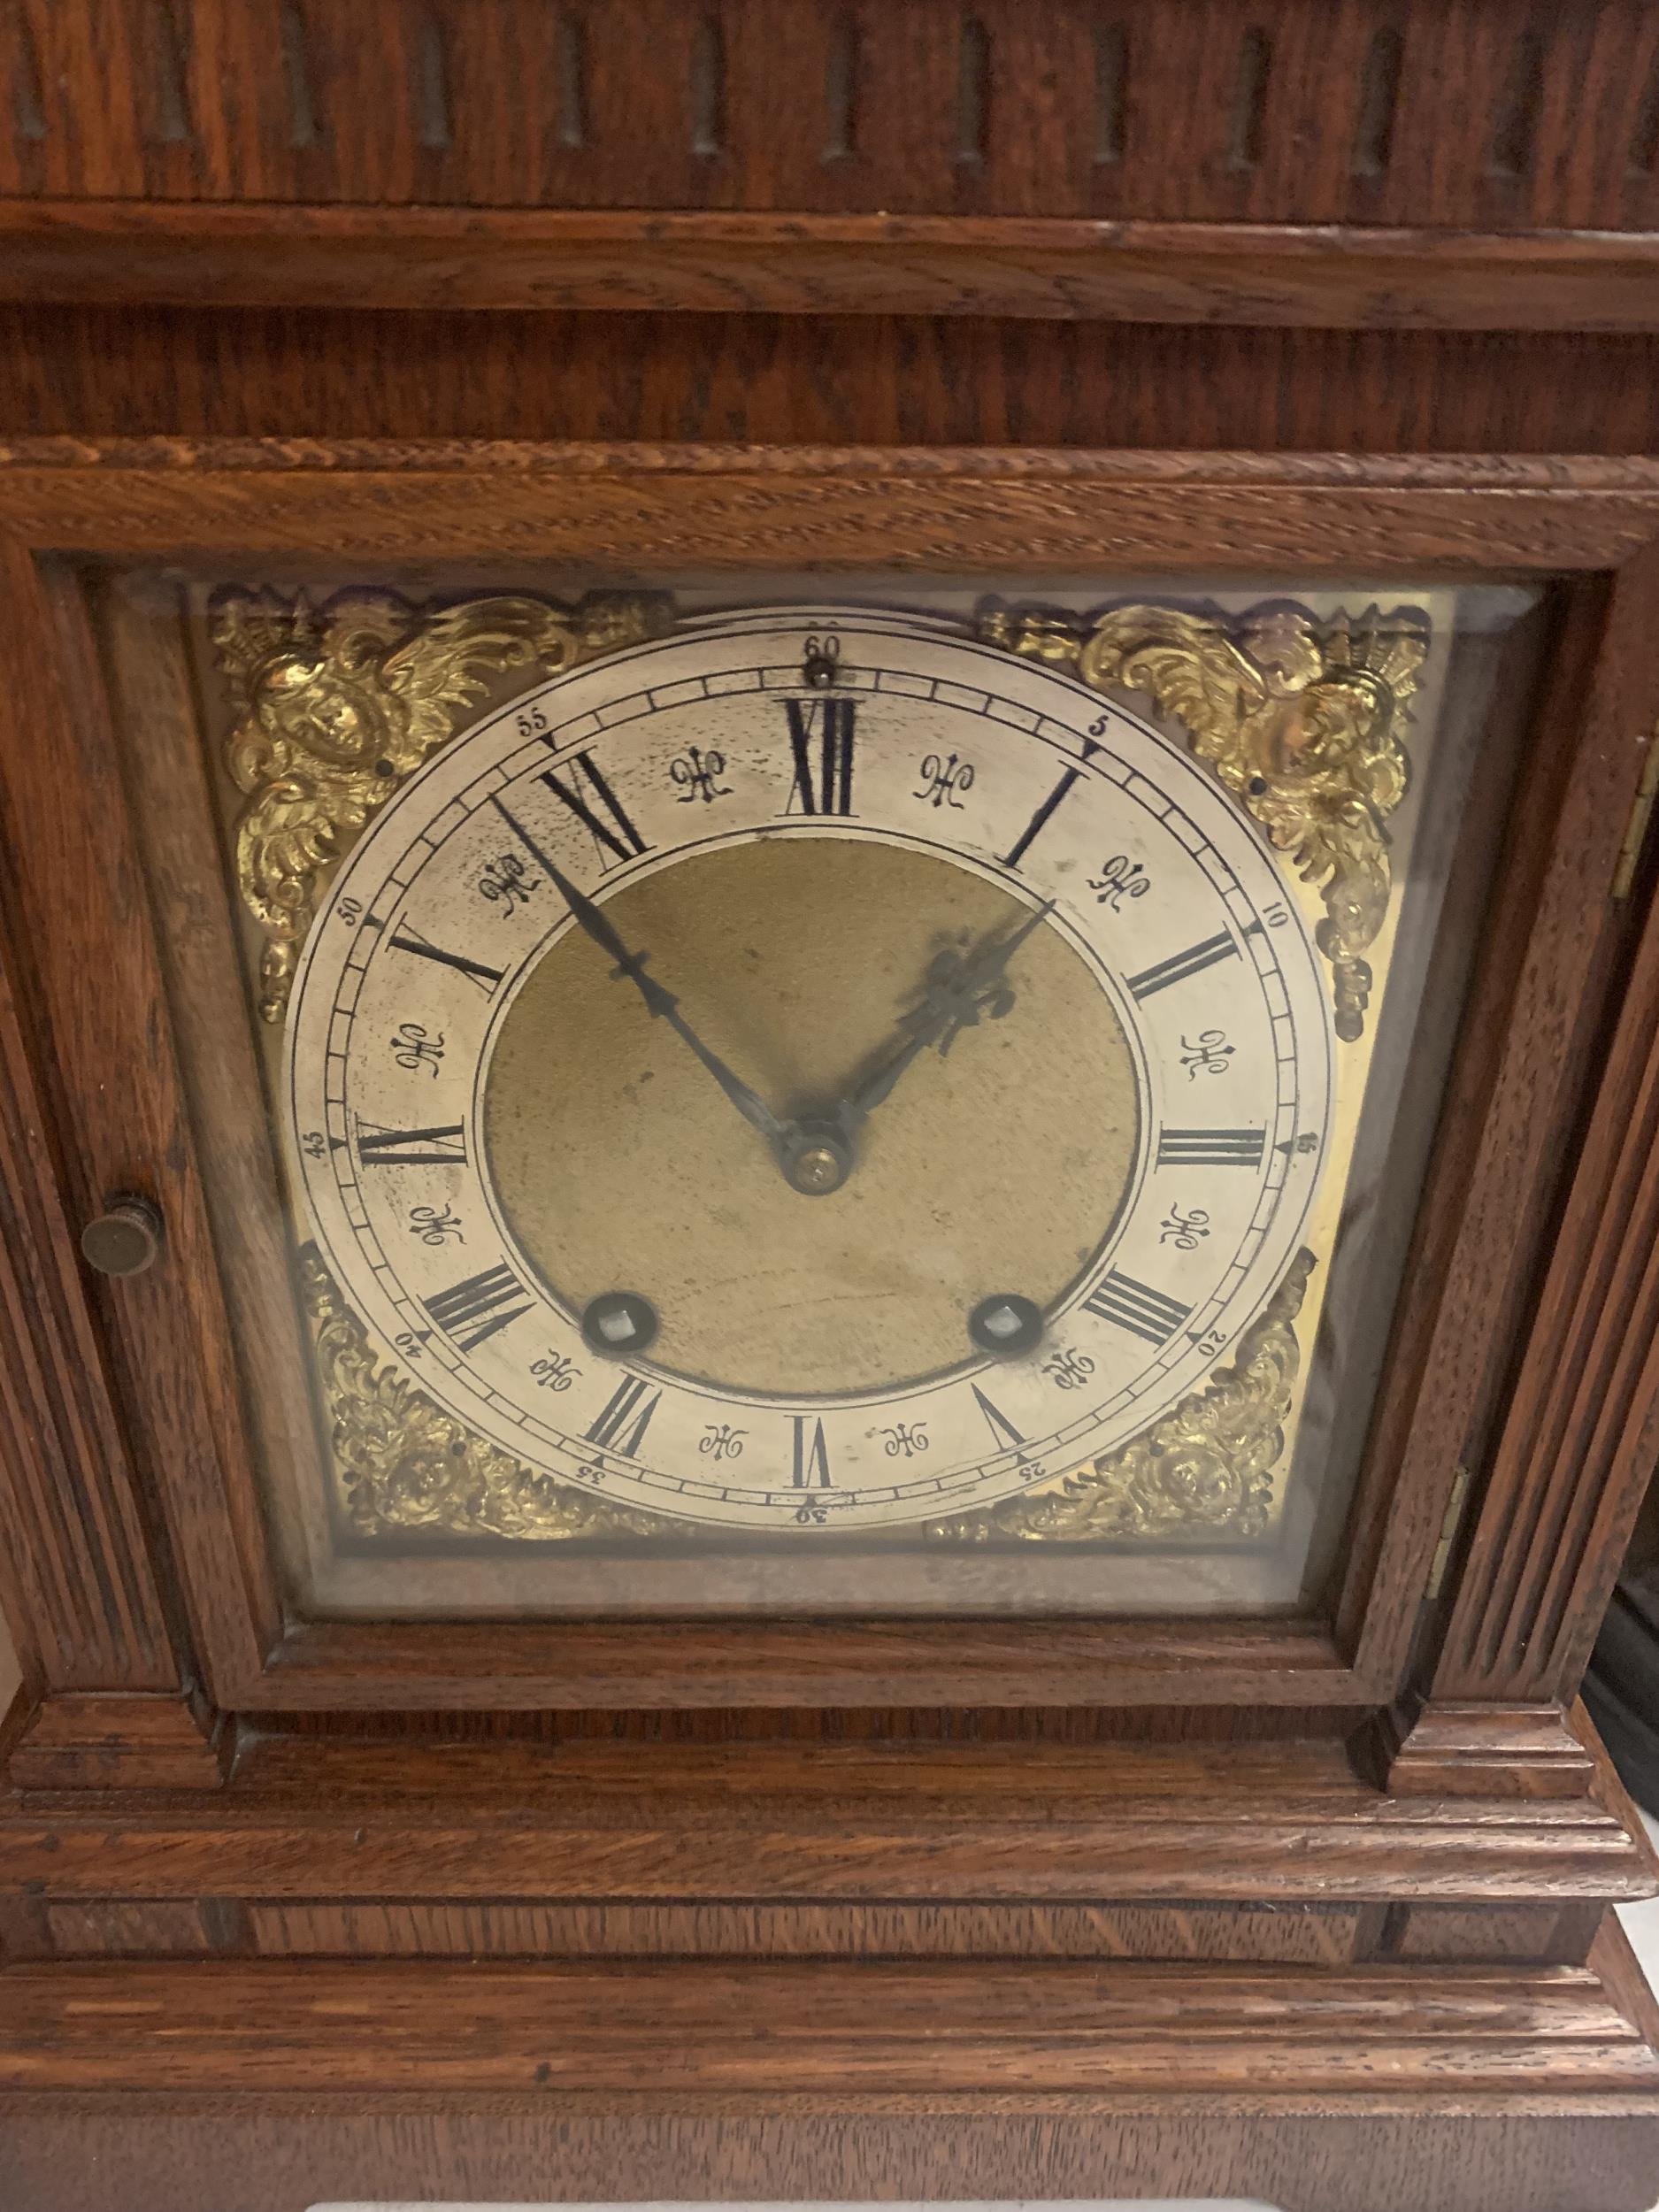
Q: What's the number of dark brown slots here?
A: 13